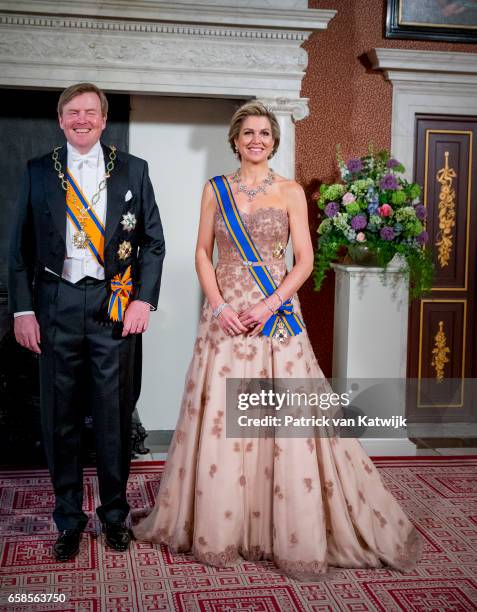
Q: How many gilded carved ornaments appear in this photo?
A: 2